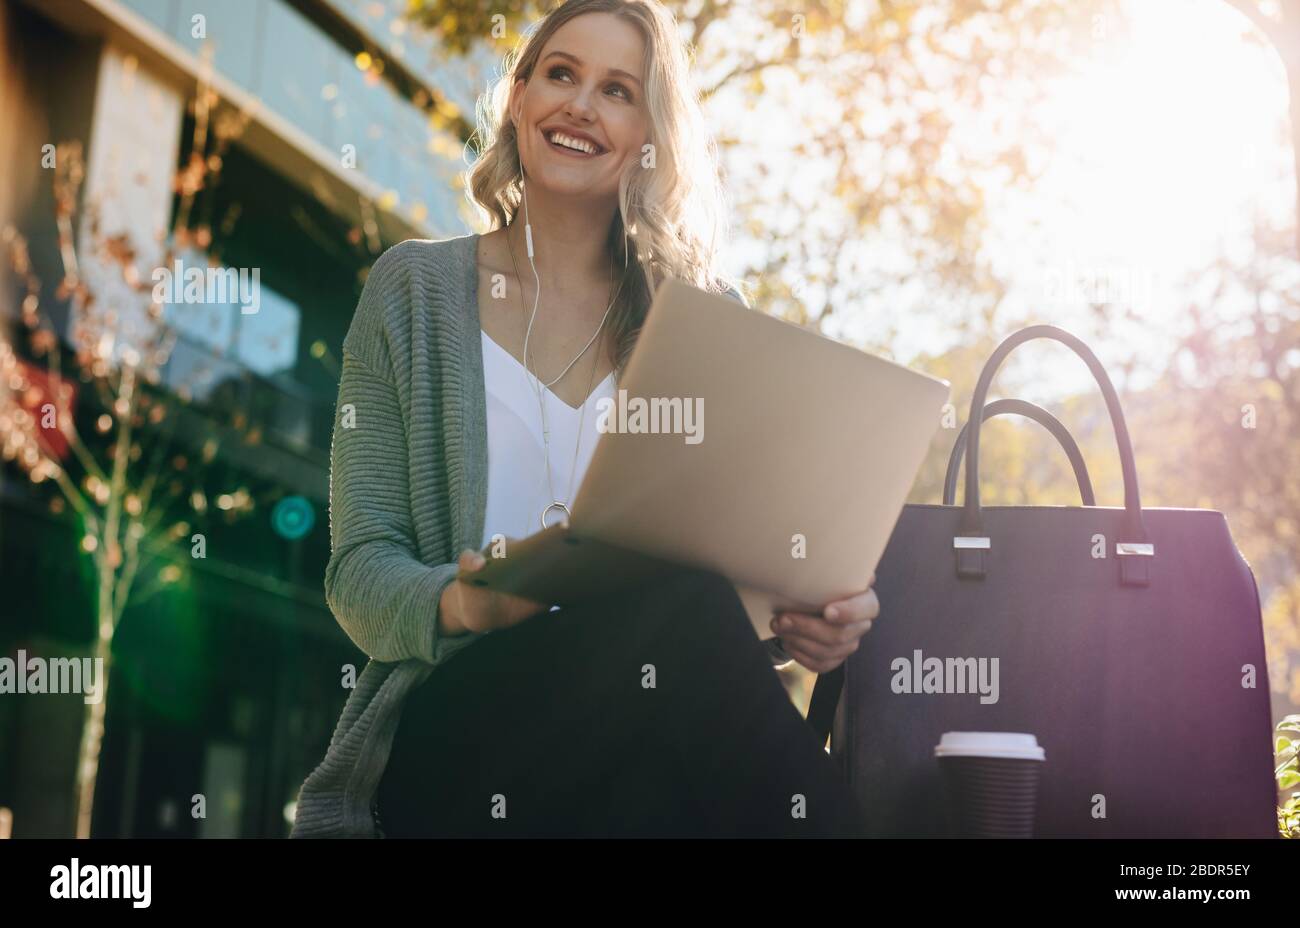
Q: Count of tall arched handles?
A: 2